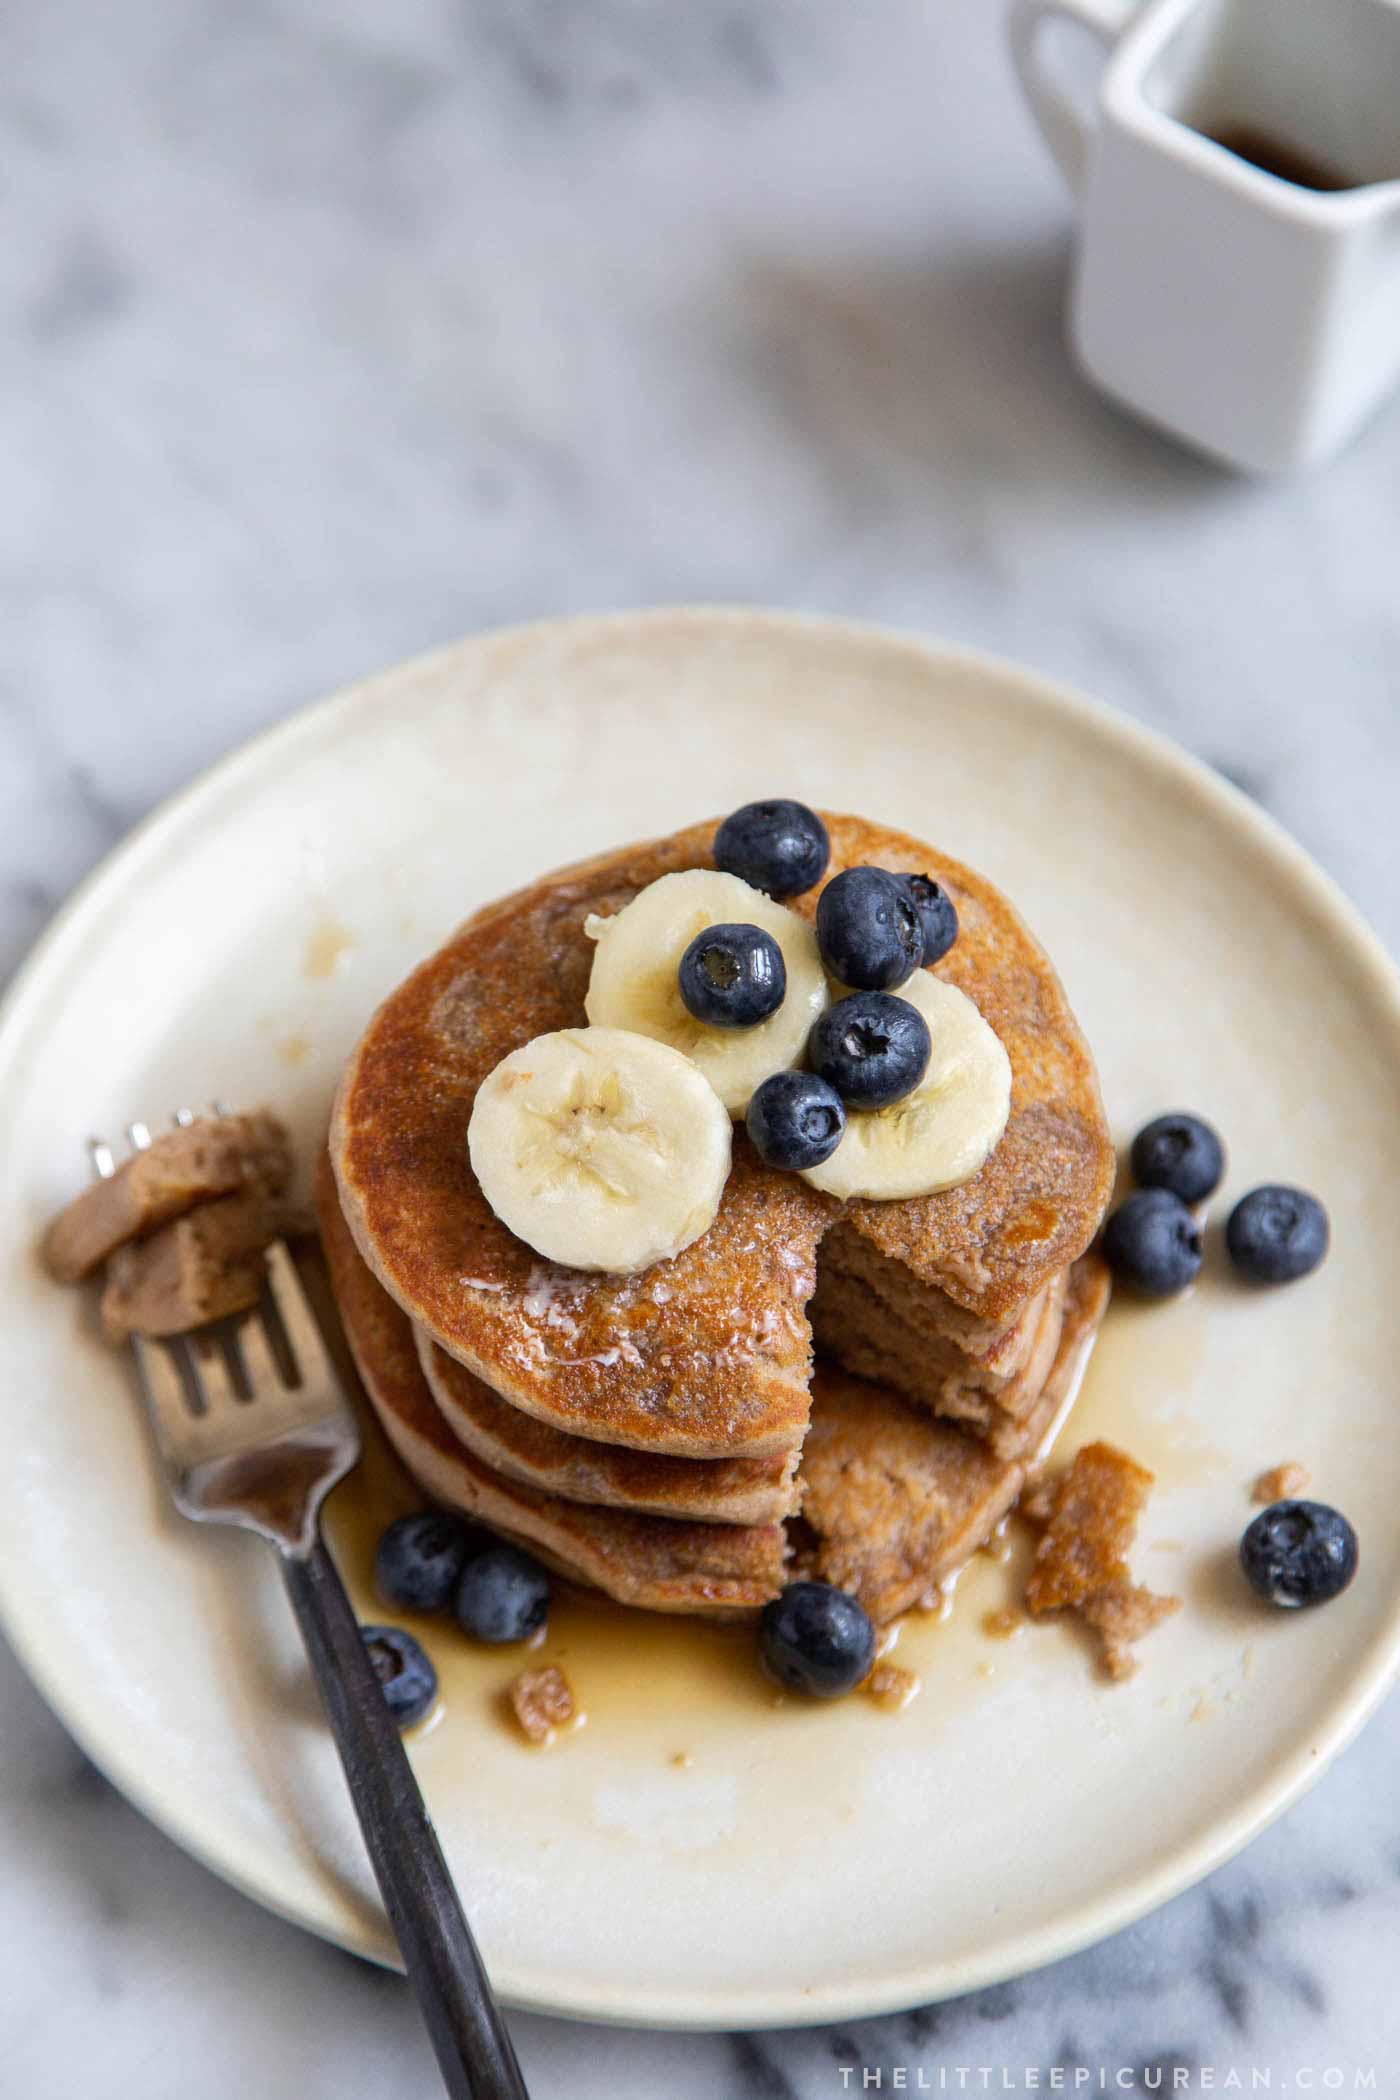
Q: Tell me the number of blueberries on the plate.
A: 14